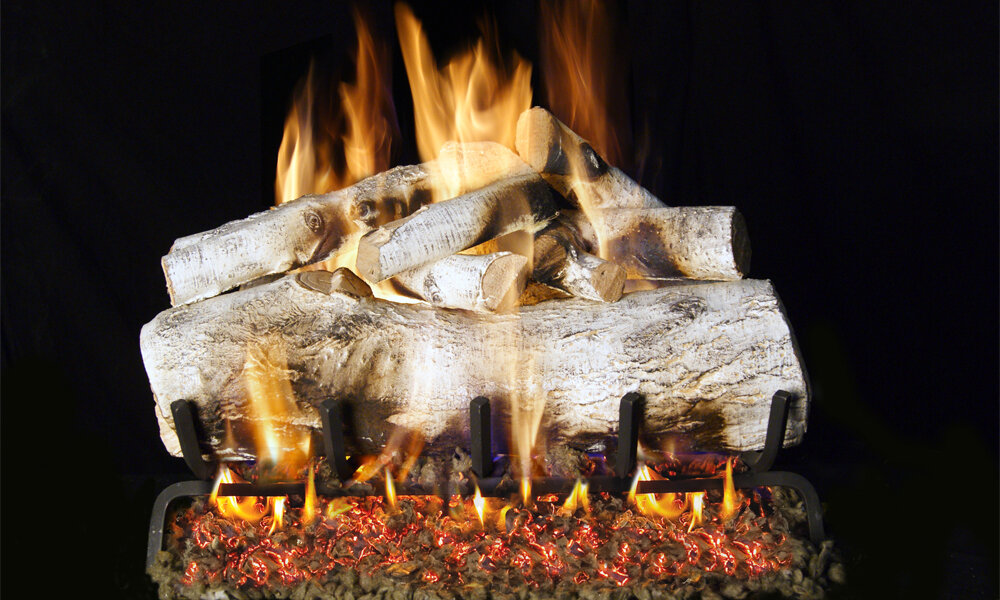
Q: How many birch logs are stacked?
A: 7